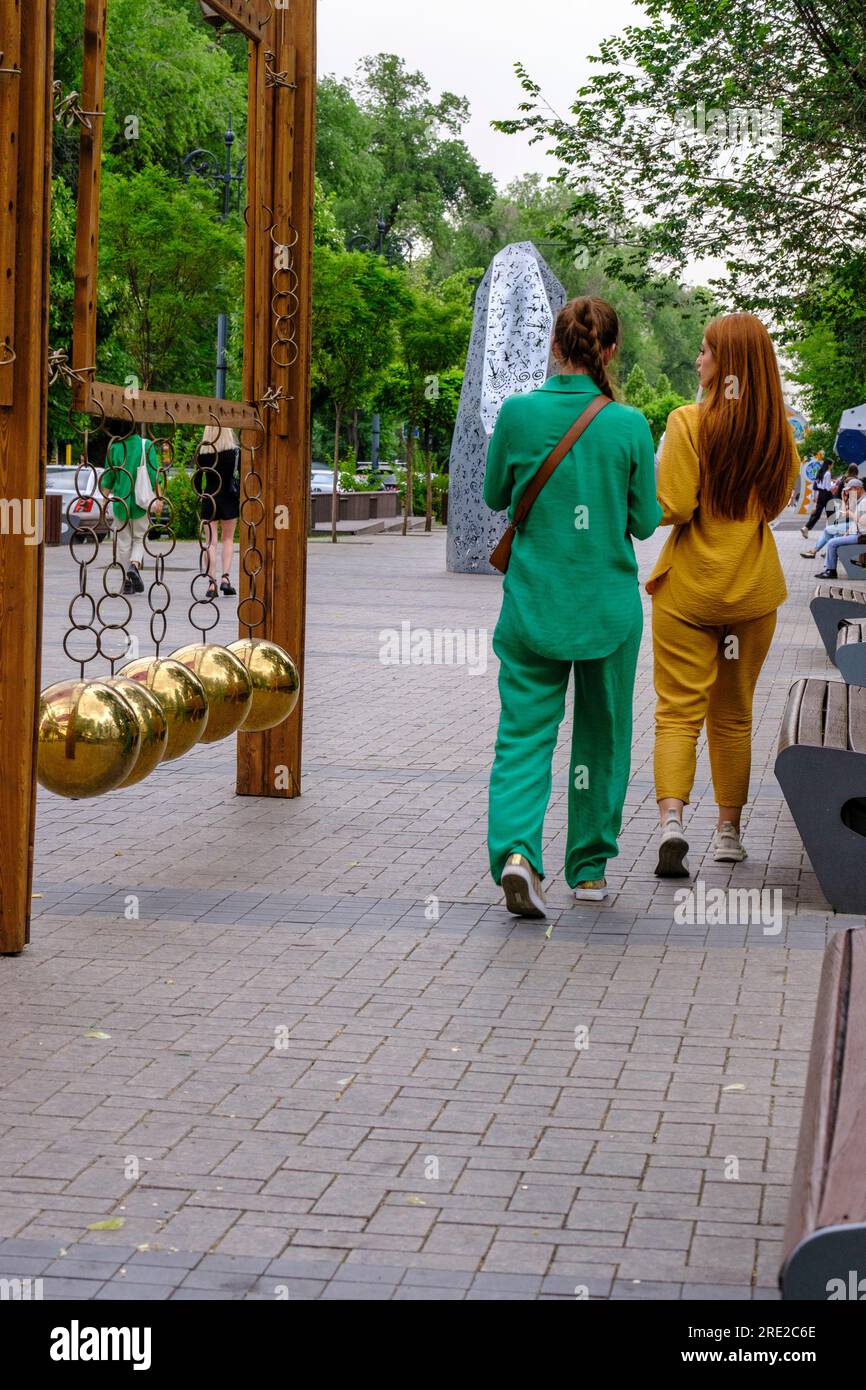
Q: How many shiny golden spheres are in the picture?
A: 5